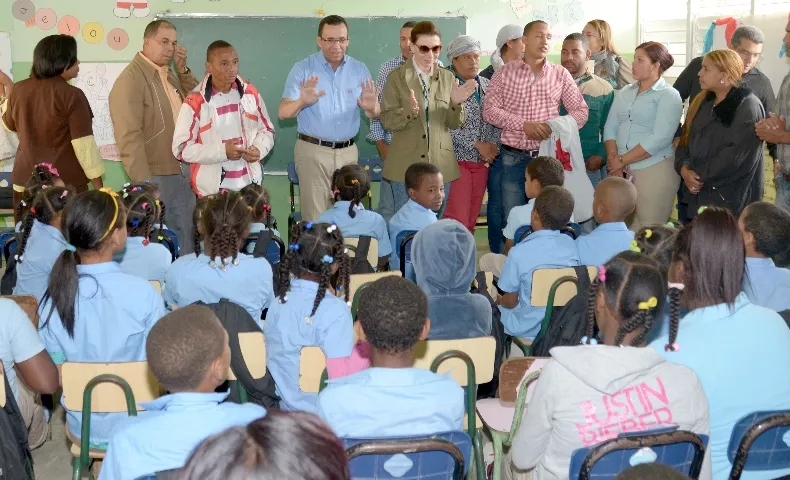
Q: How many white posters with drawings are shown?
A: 1